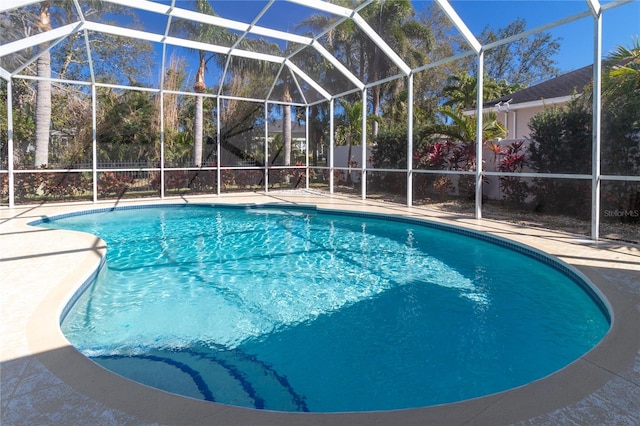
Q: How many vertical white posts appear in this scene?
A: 11